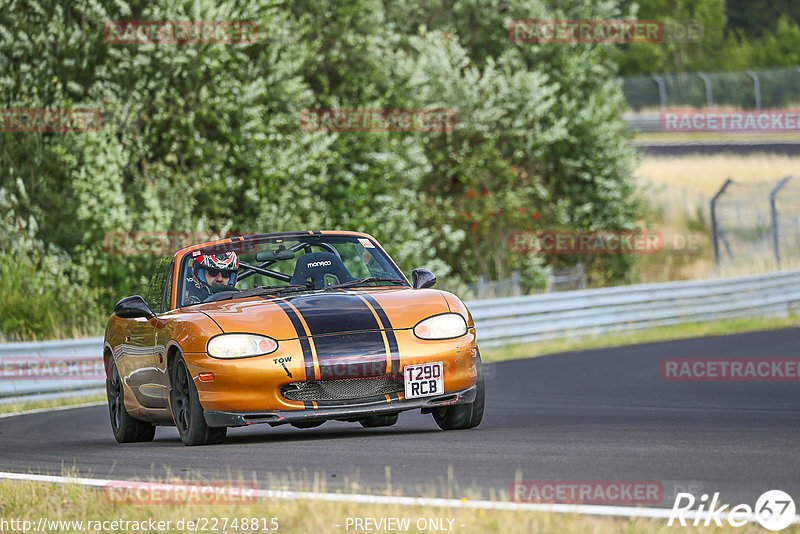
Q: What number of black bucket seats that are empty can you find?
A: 1